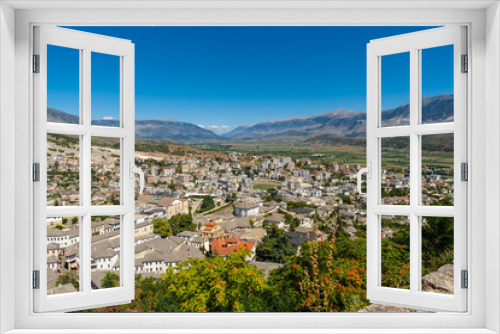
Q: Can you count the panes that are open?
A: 2